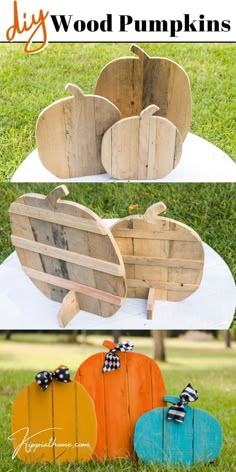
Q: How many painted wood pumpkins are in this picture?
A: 3